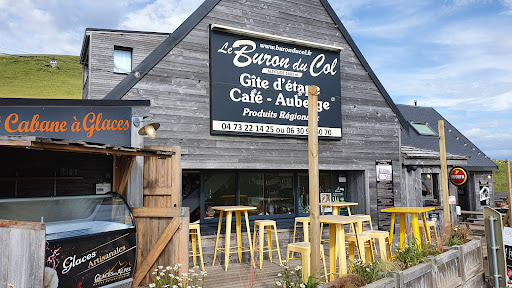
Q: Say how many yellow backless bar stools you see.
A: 8